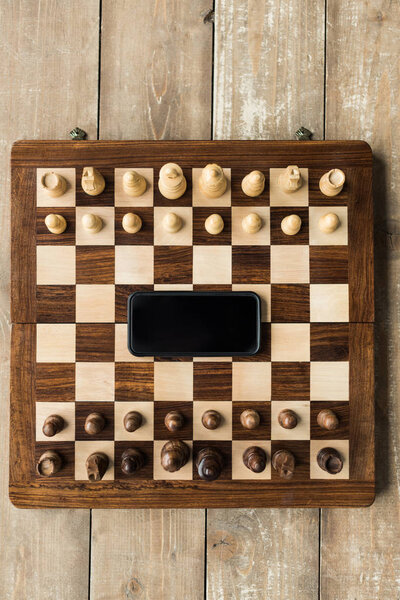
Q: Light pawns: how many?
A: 8